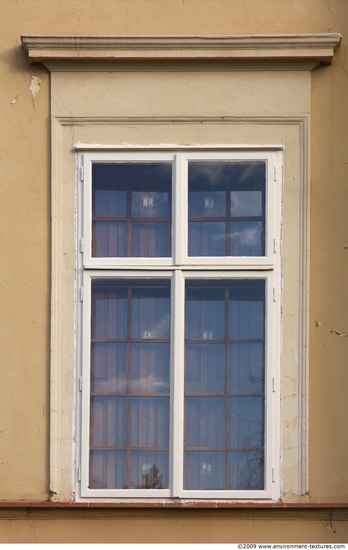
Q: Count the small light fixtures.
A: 6